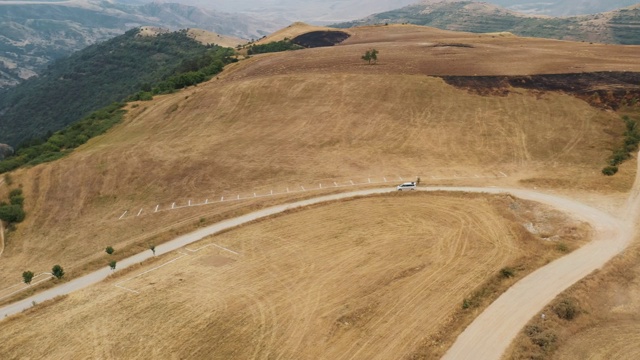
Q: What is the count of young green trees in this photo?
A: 5